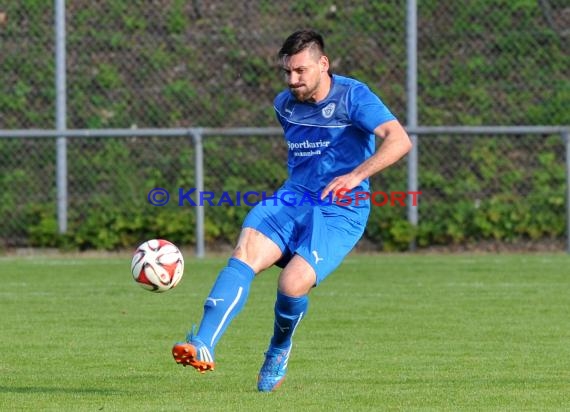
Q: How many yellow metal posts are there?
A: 0